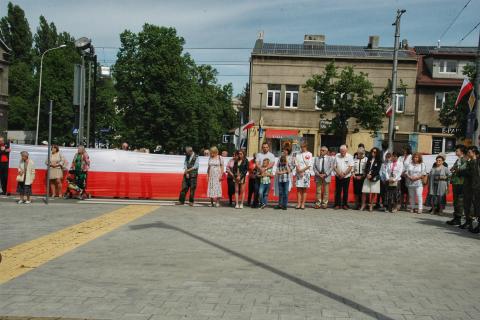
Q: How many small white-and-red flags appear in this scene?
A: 3